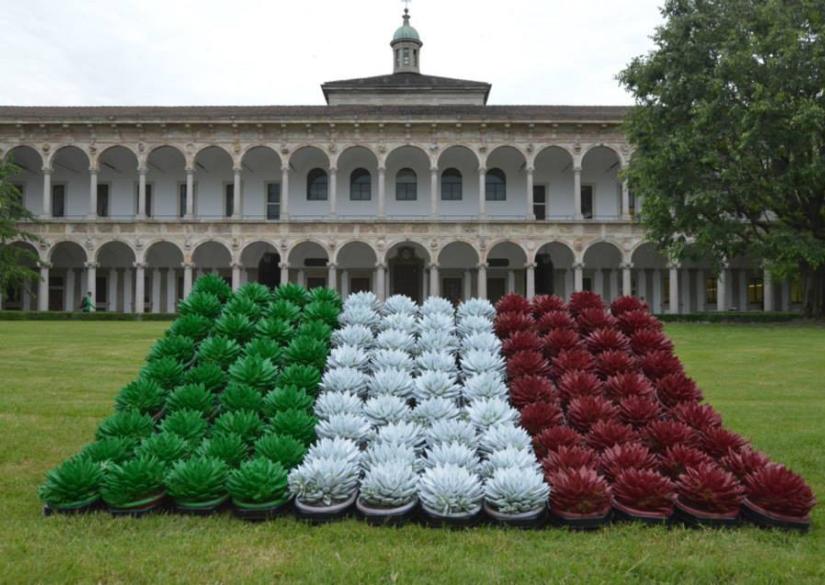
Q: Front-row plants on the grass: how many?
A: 12